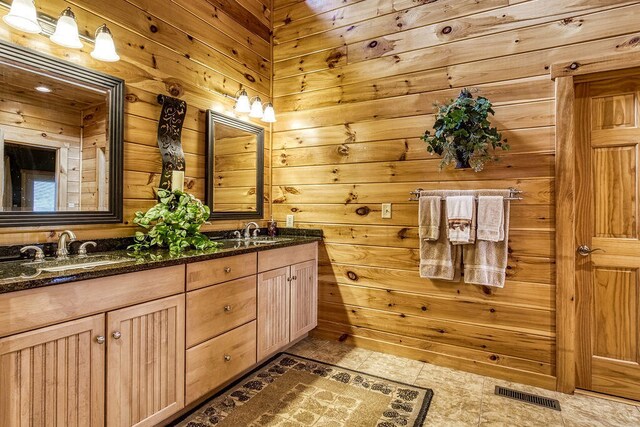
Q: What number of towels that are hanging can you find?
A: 5